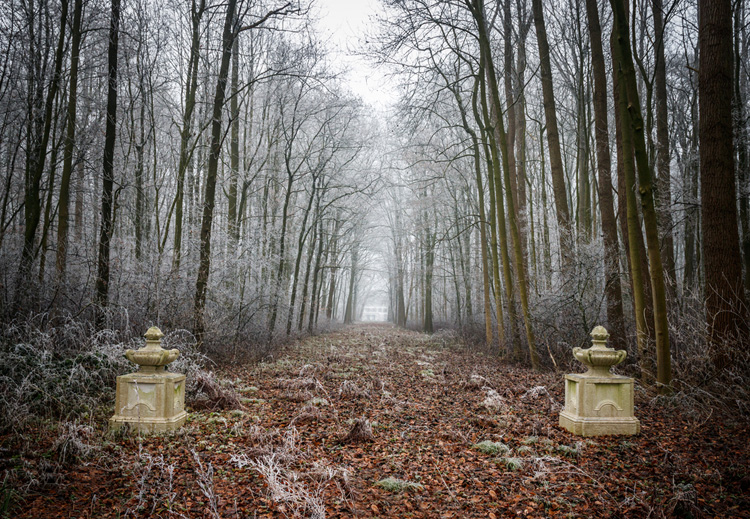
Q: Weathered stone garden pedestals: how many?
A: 2